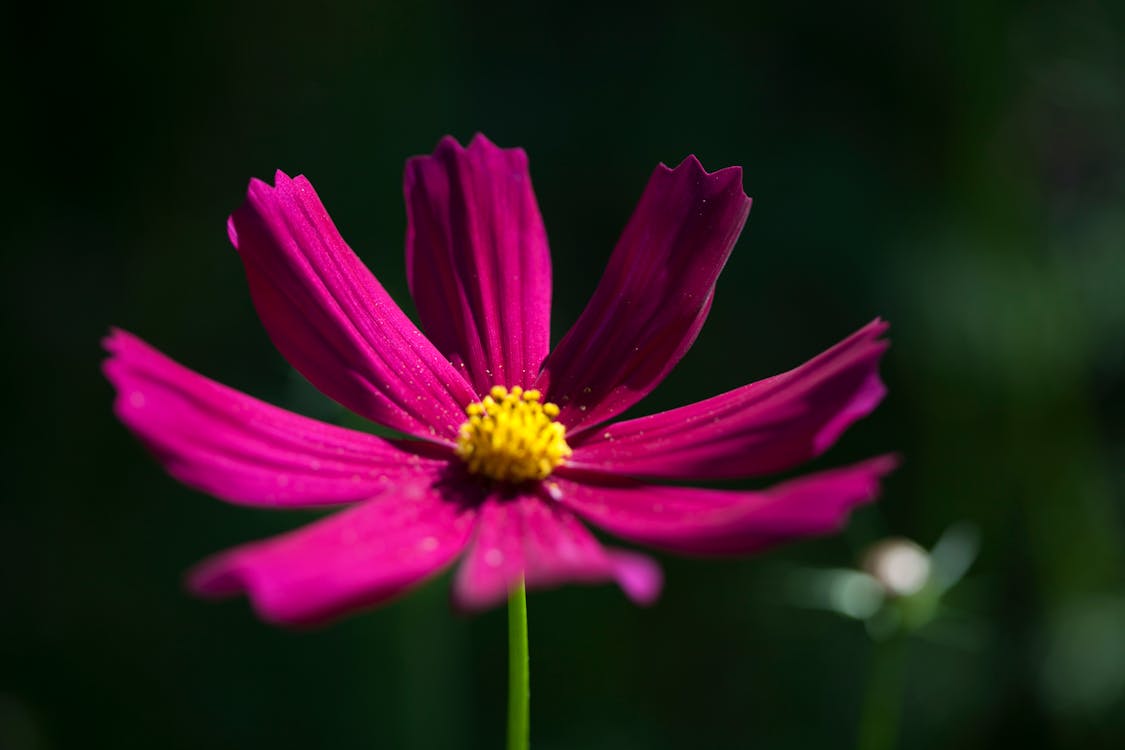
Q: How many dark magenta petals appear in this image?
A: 8